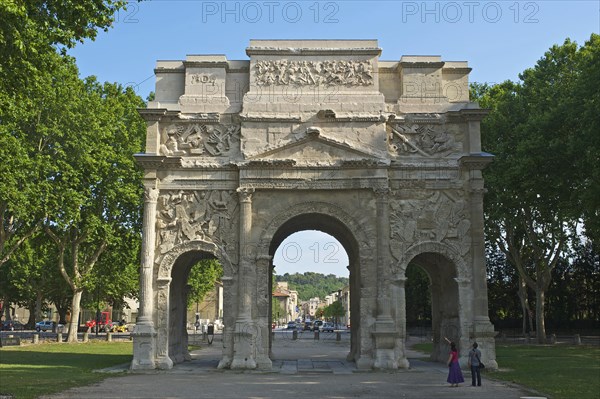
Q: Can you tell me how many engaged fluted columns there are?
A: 4